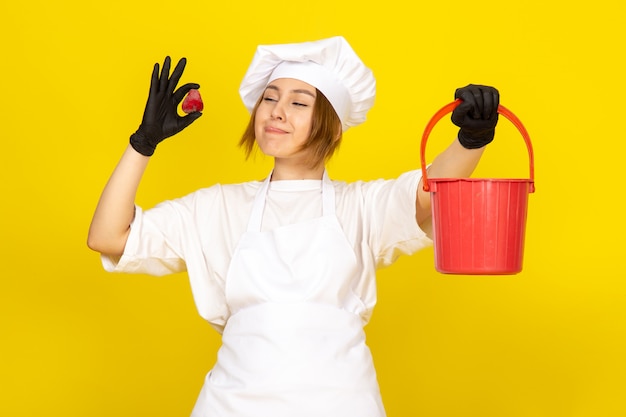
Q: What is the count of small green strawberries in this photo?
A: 0